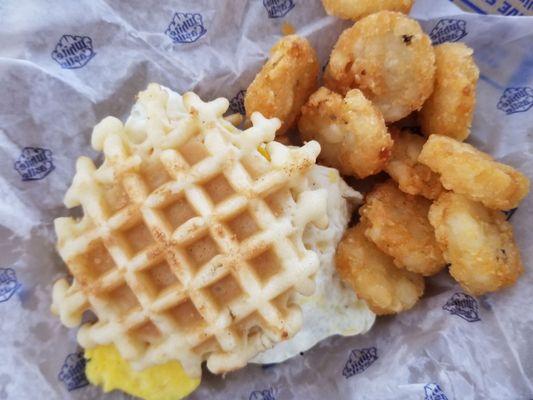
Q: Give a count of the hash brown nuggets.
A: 10